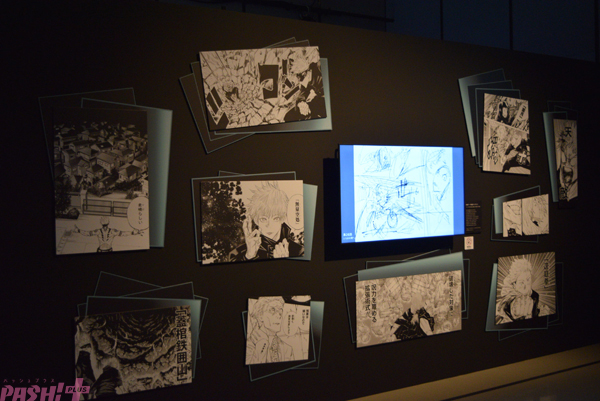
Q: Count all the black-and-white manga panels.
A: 10